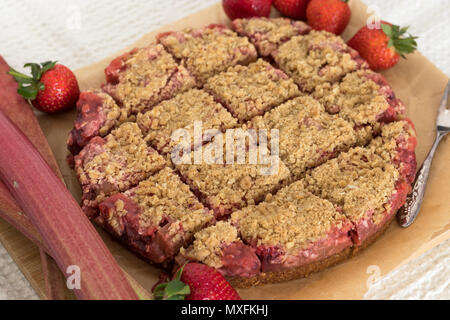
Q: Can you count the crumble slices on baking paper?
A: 15